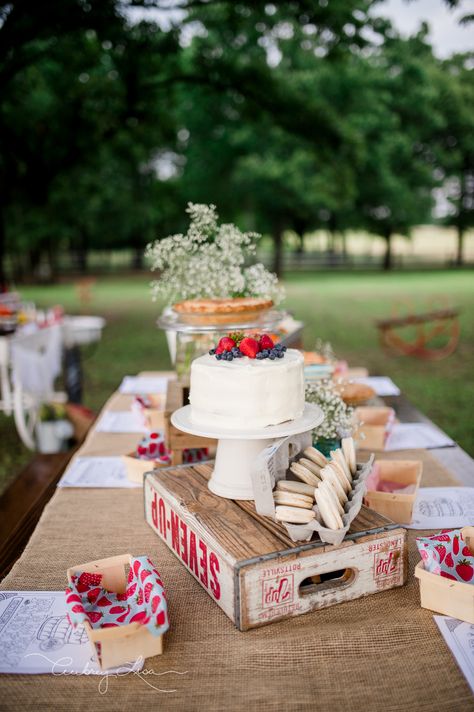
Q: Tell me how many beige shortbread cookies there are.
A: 12